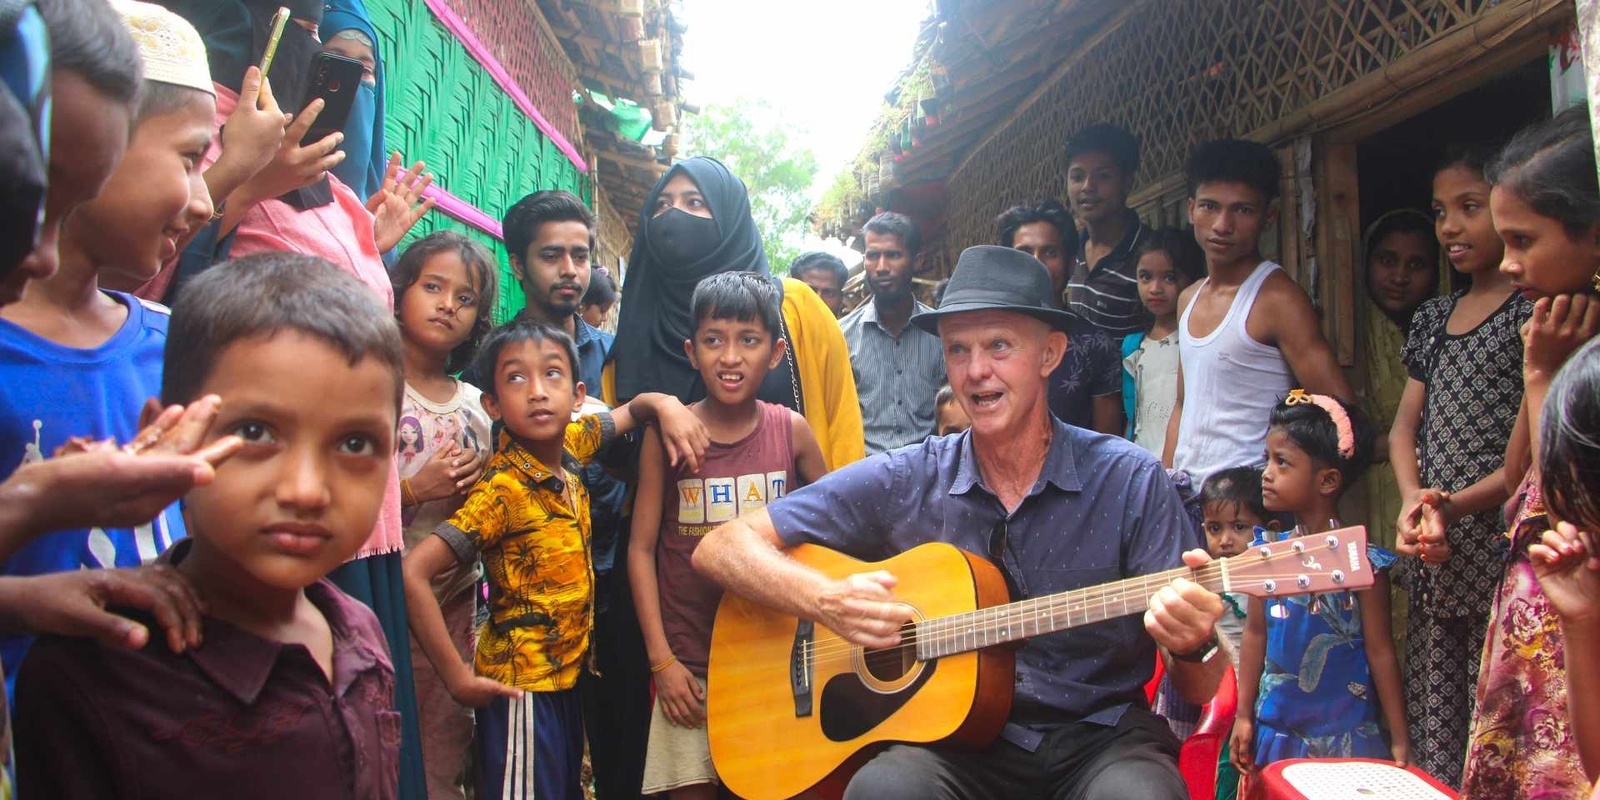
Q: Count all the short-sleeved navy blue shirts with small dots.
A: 1